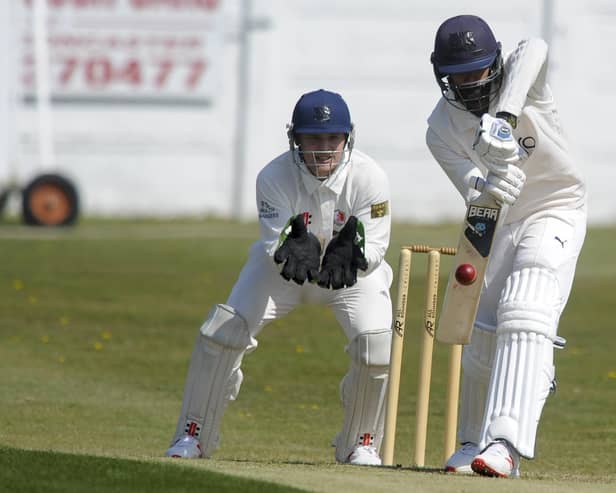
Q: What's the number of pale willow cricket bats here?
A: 1